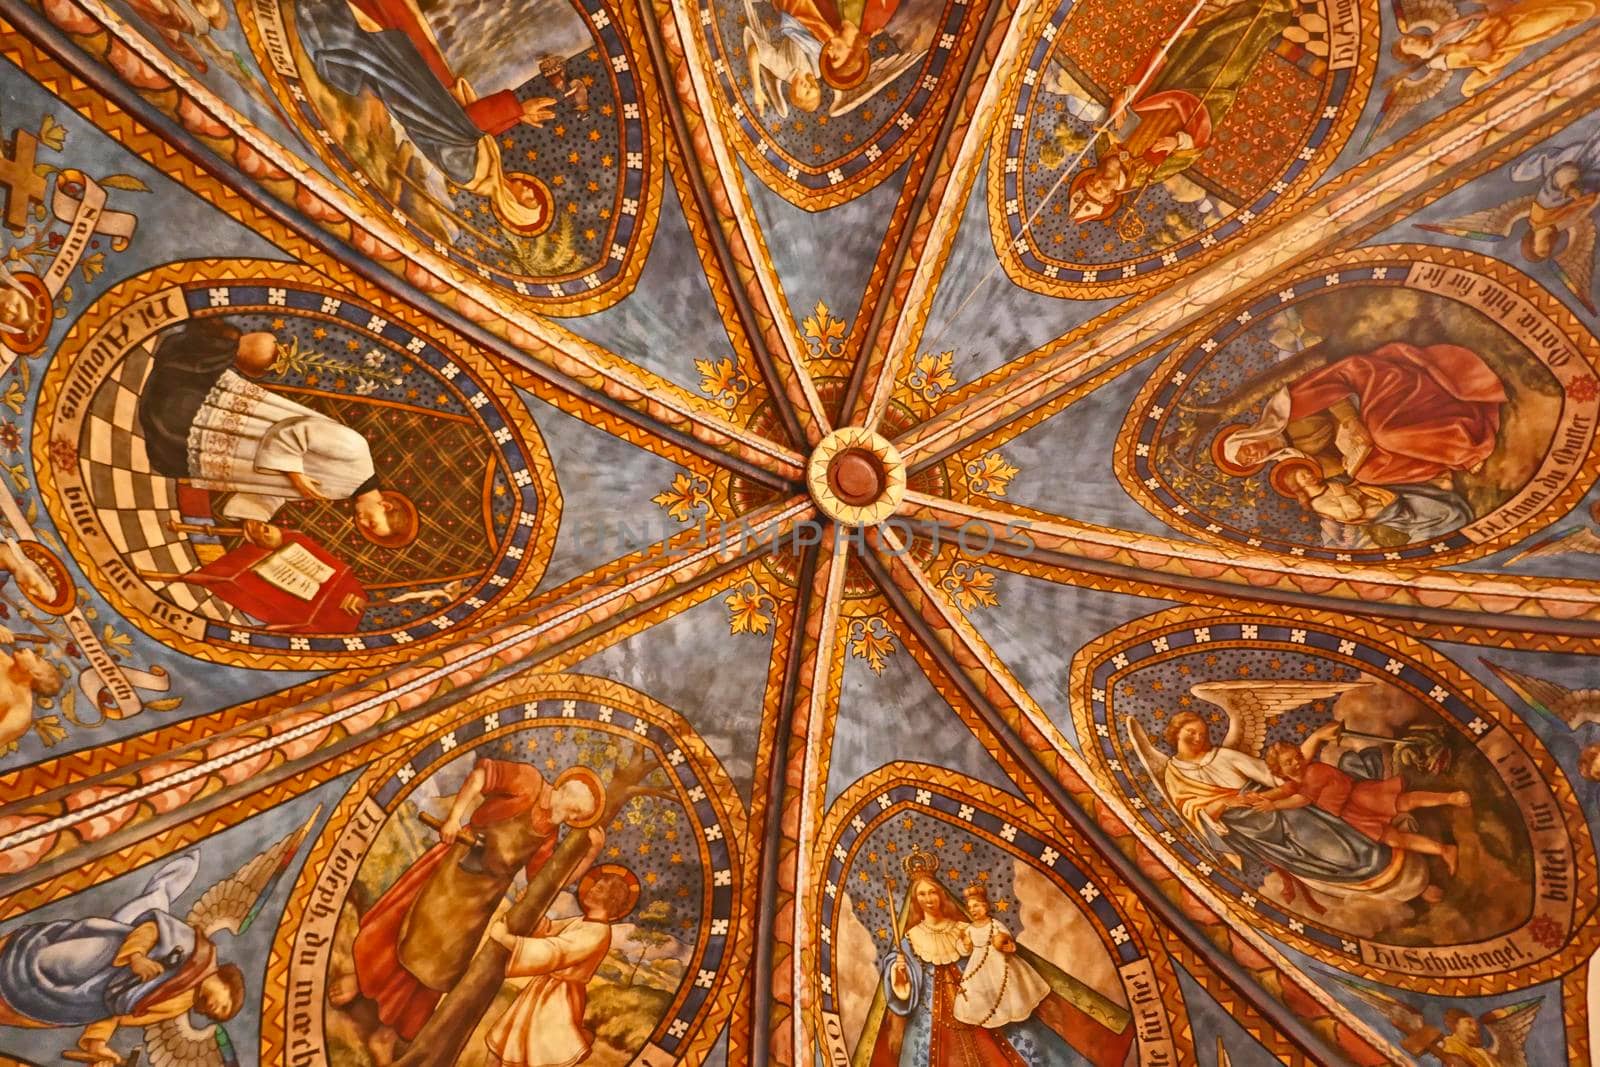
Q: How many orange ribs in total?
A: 8